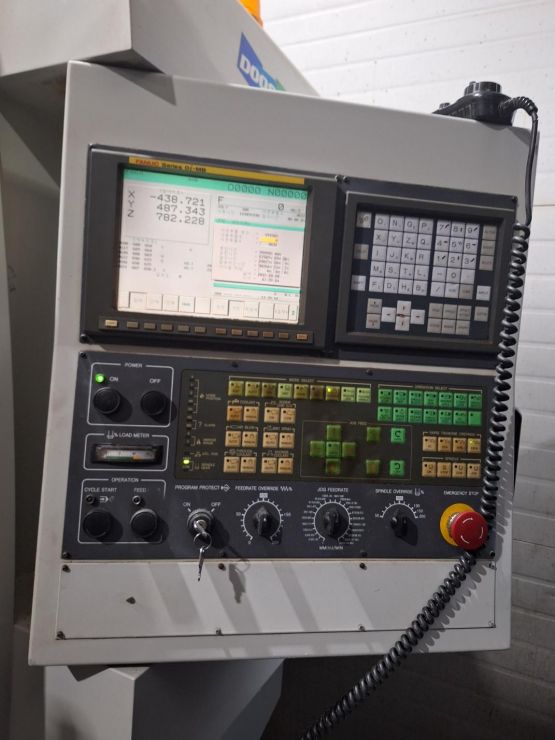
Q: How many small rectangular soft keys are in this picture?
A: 12